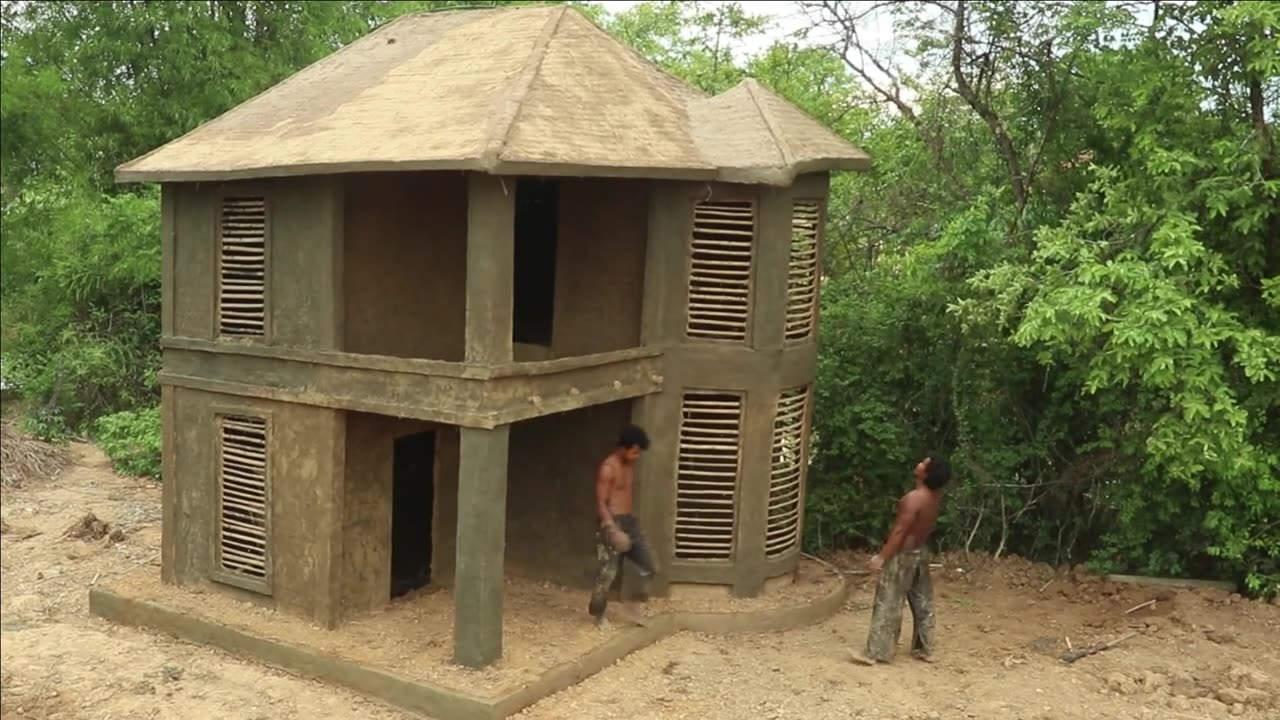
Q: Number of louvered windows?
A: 6